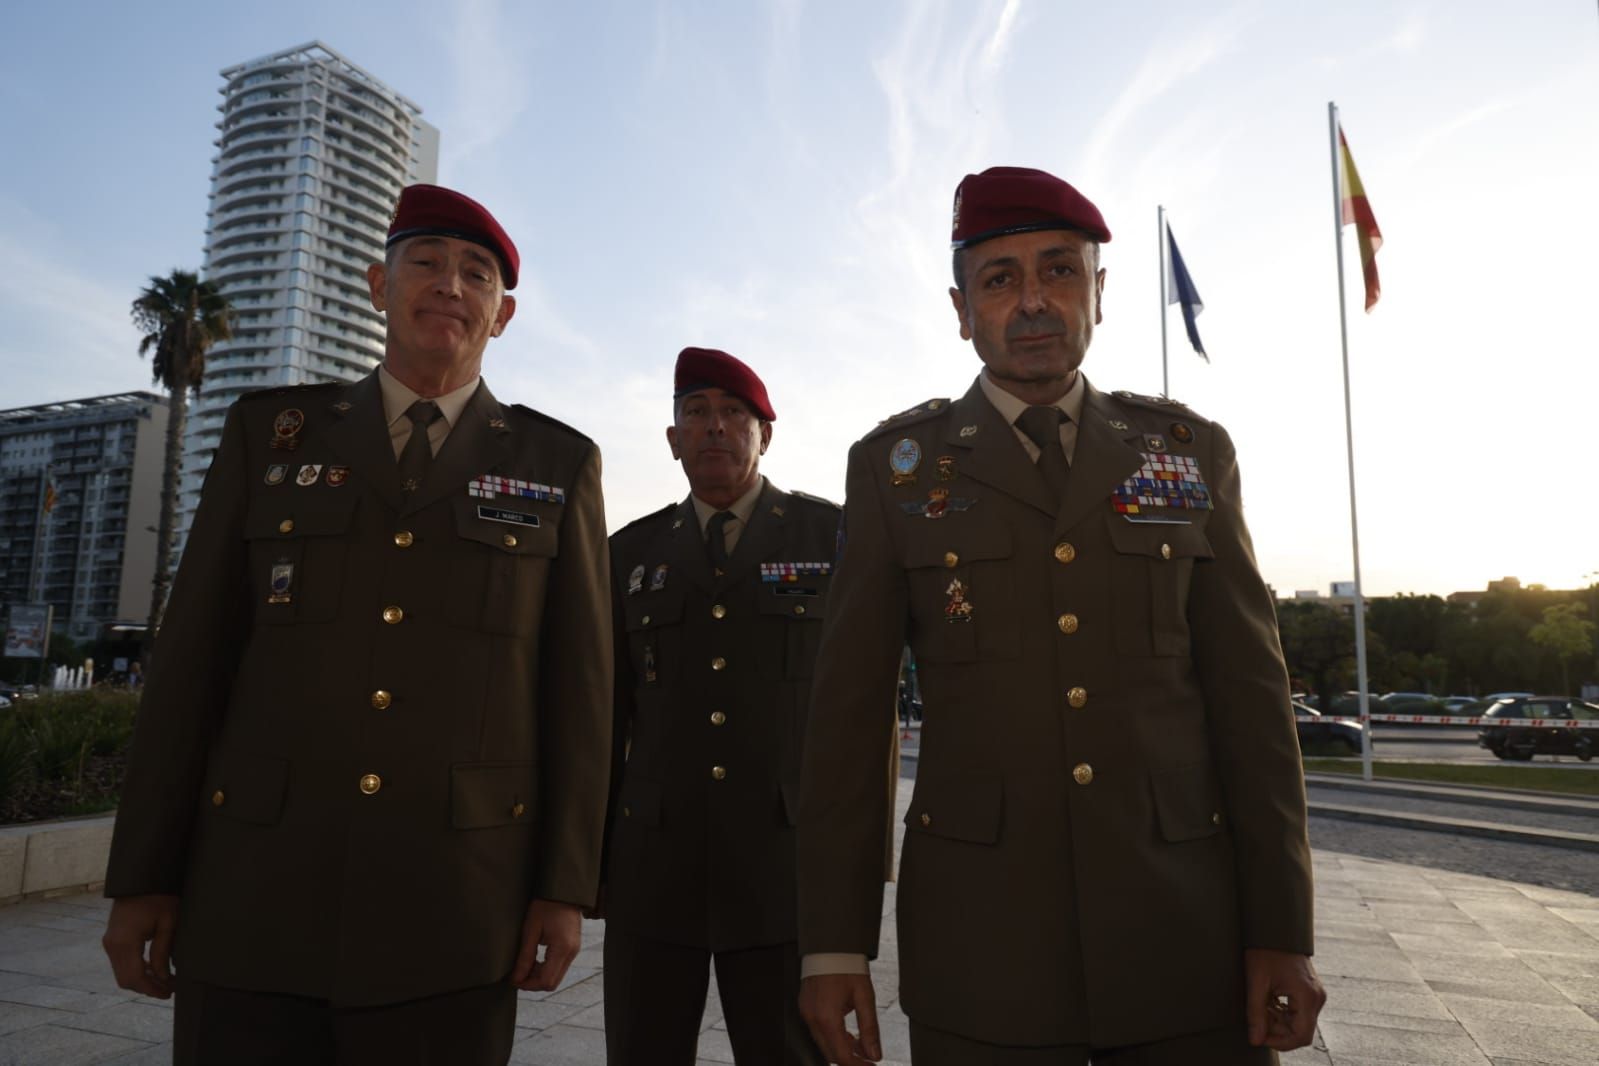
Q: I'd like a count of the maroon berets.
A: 3